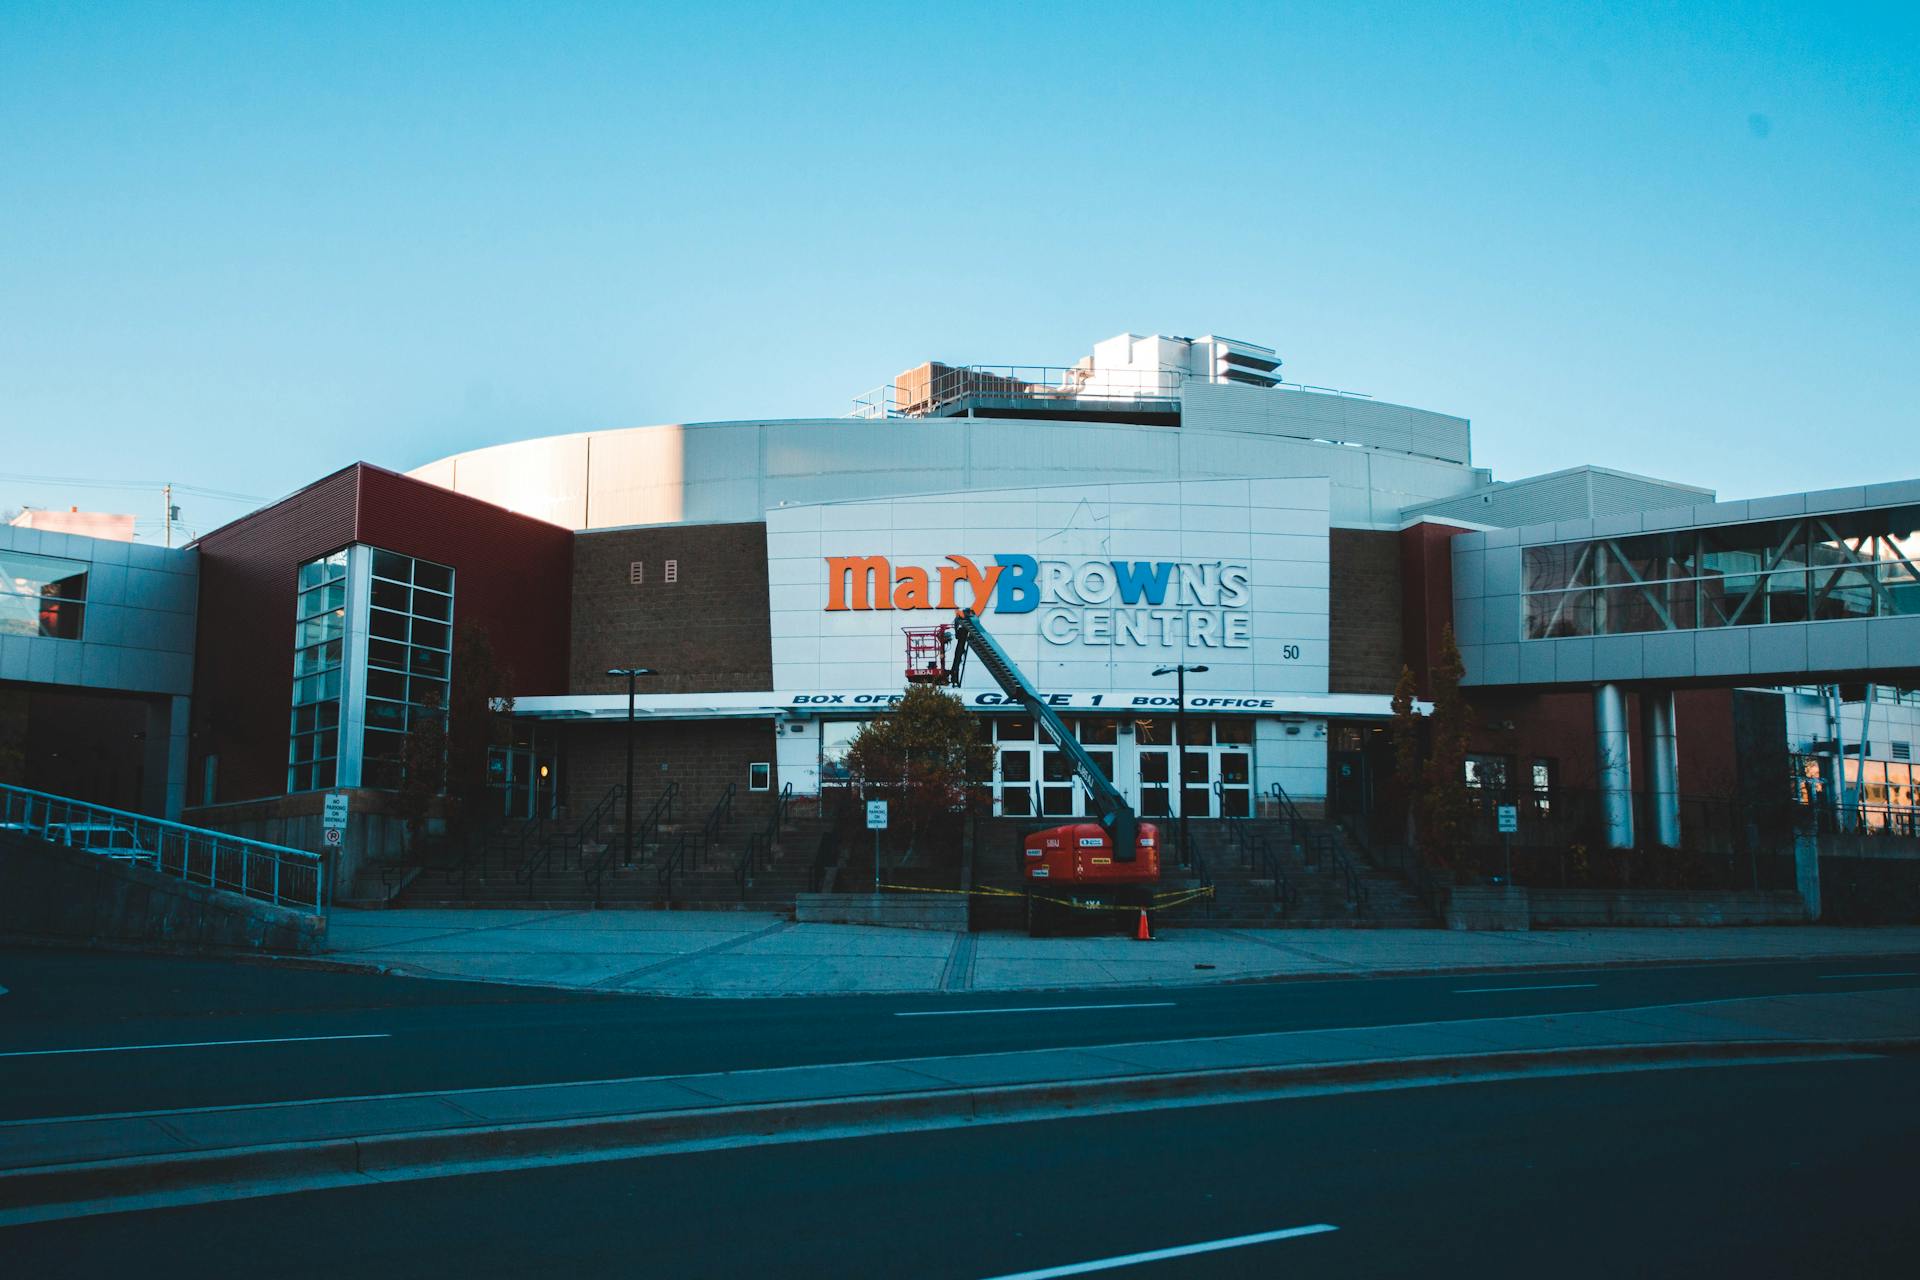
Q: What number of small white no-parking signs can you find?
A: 3